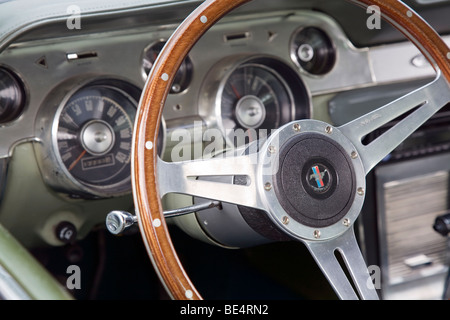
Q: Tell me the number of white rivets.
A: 7